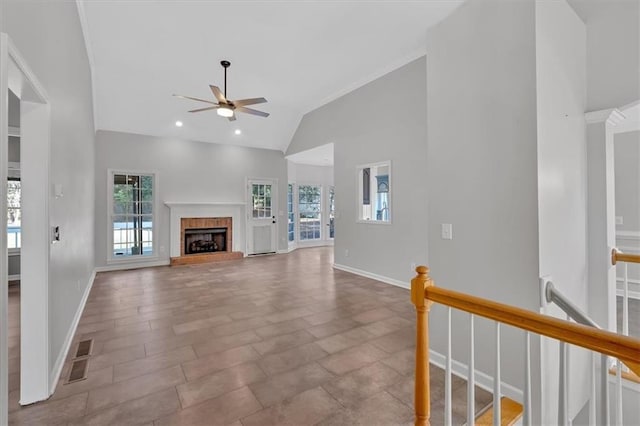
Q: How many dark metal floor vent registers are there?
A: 2